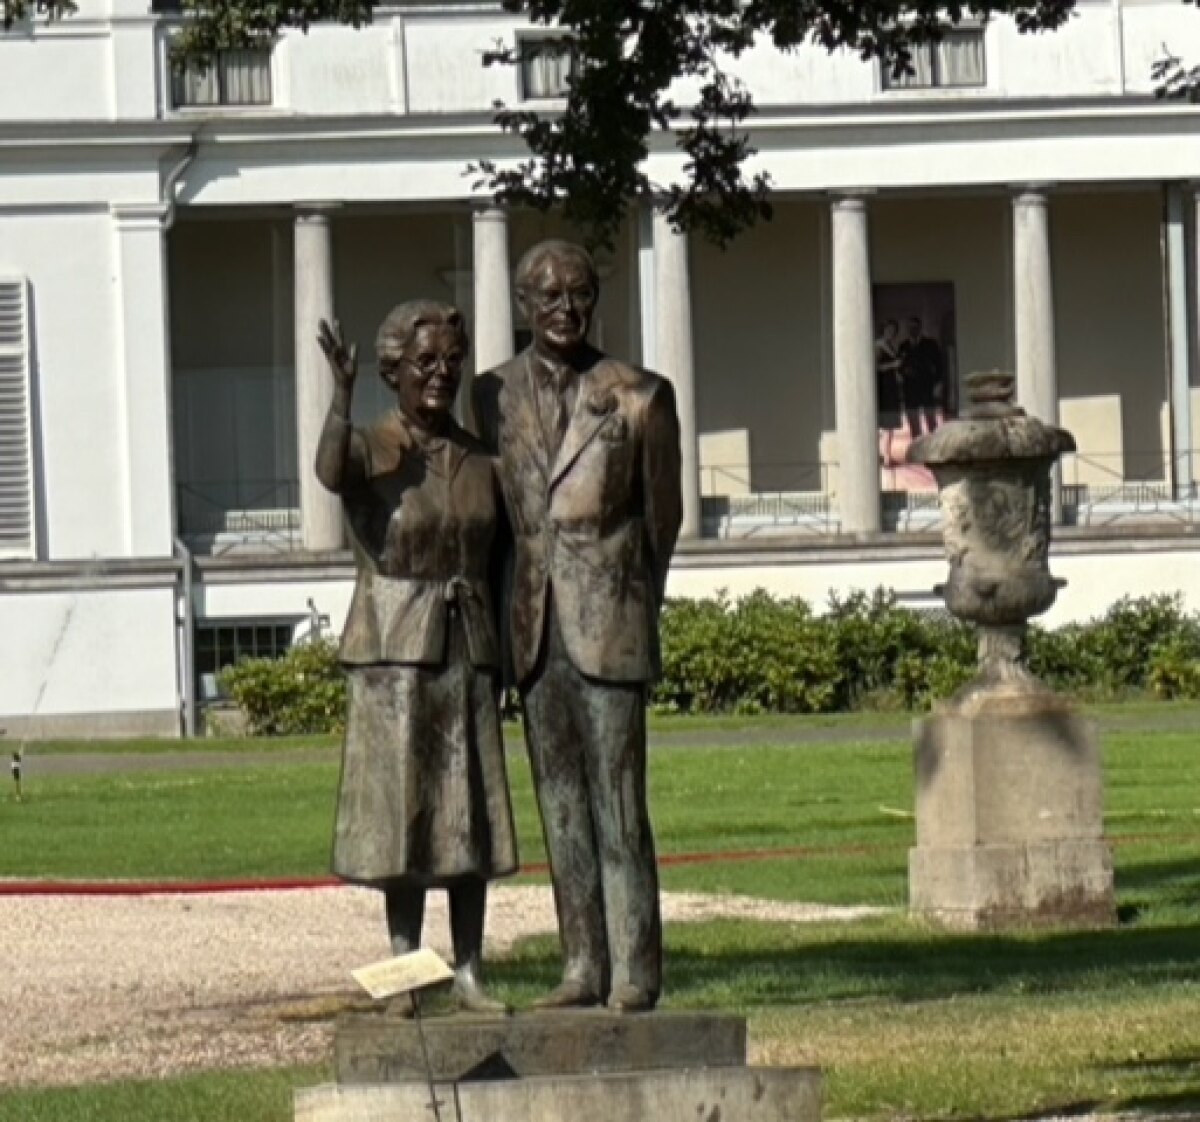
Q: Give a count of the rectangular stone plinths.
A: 2